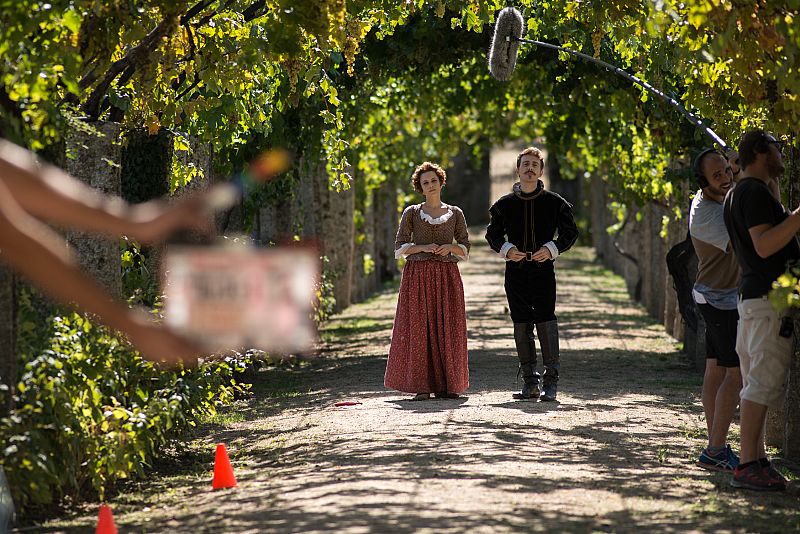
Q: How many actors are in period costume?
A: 2